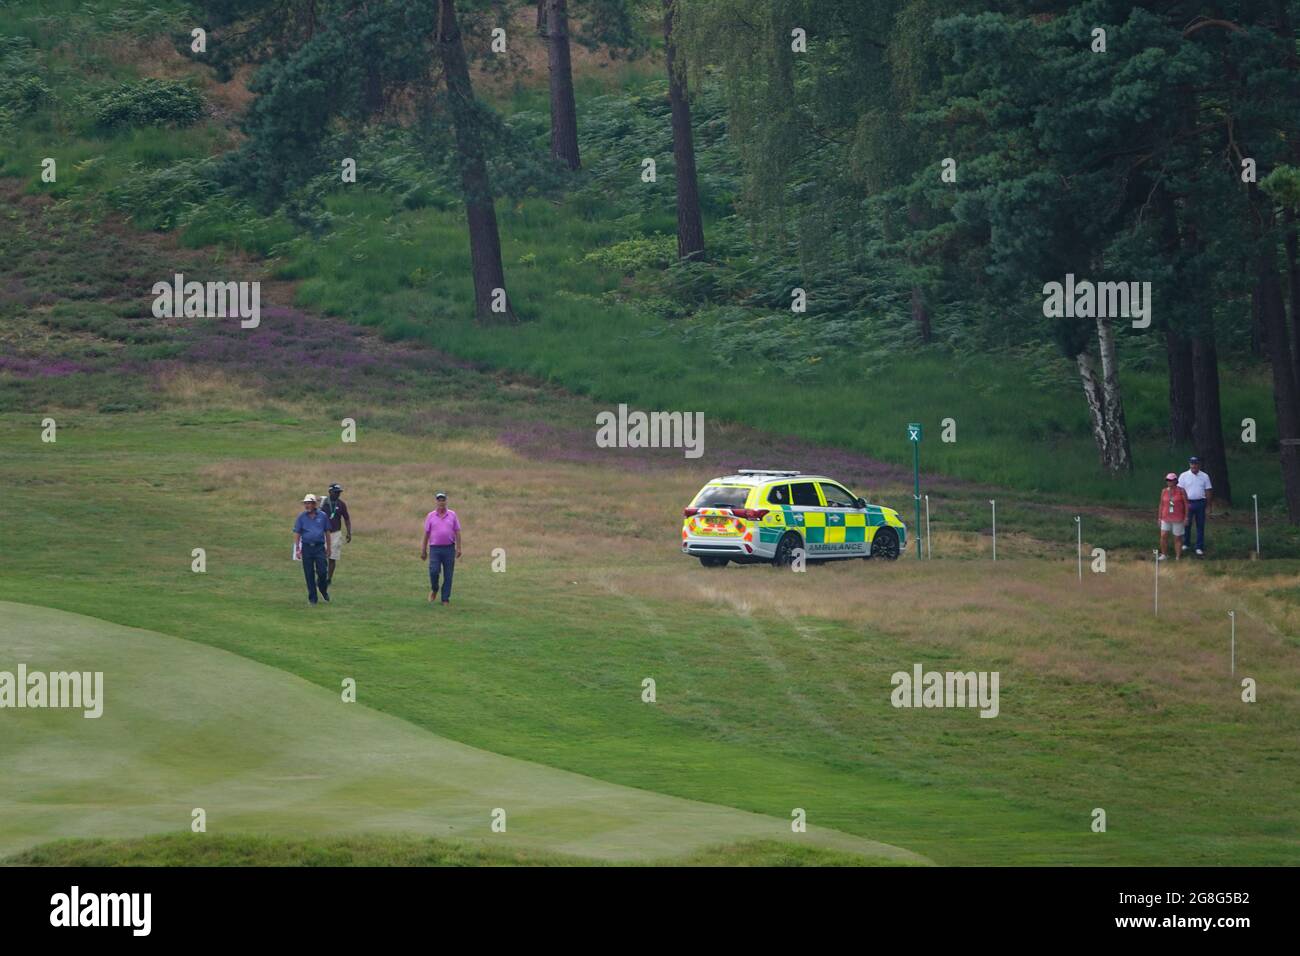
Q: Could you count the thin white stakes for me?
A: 6